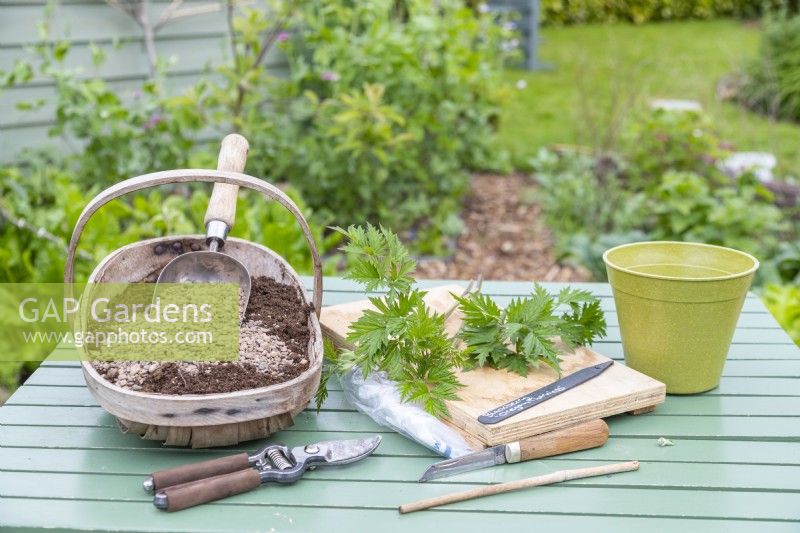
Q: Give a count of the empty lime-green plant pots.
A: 1